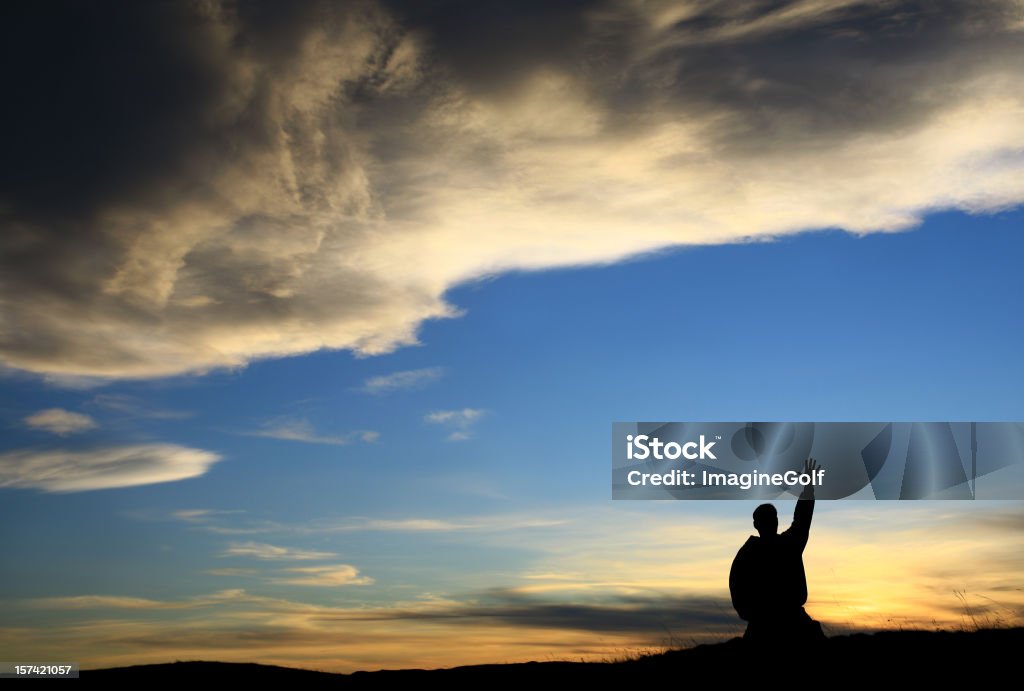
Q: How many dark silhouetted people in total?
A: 1